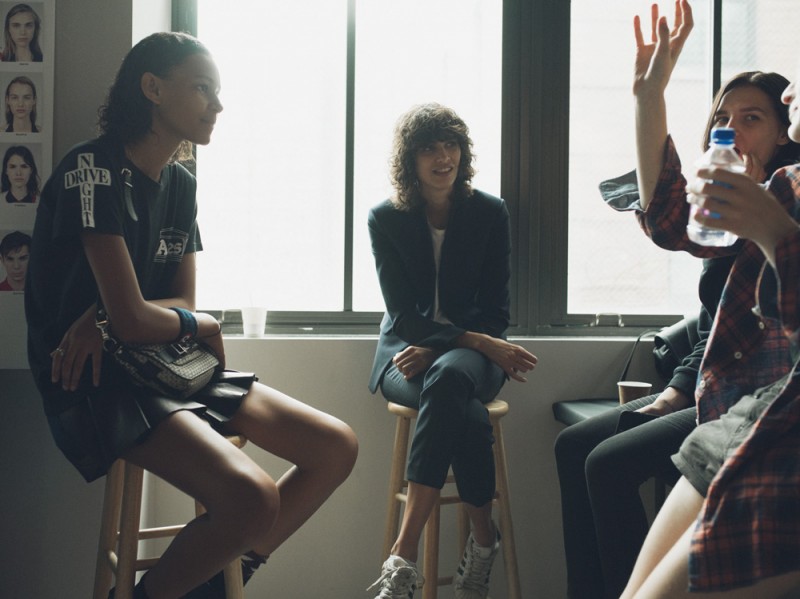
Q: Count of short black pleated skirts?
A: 1